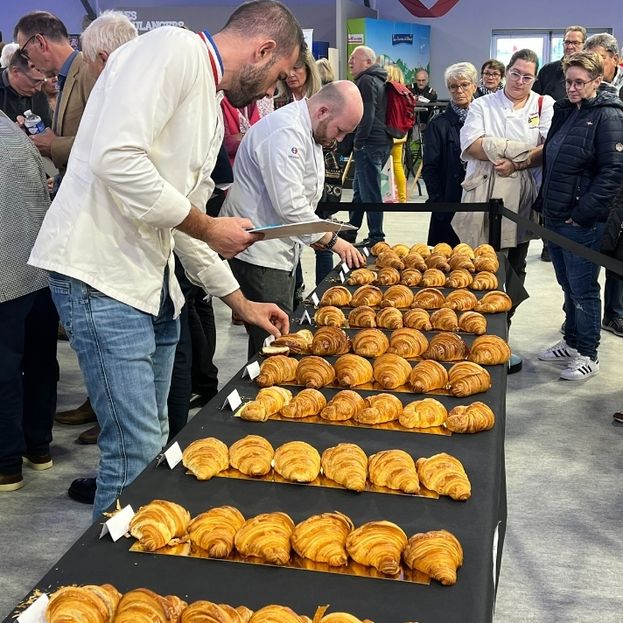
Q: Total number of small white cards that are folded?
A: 11